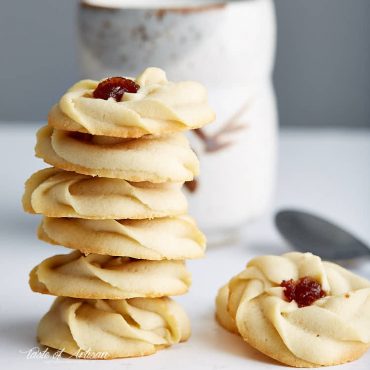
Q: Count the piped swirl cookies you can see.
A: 7